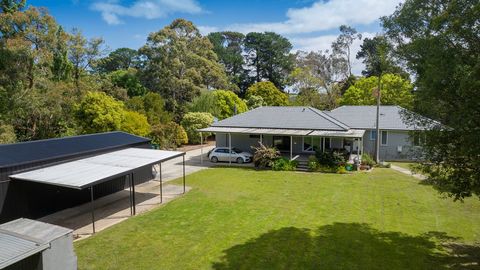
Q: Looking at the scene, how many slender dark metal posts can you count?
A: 5